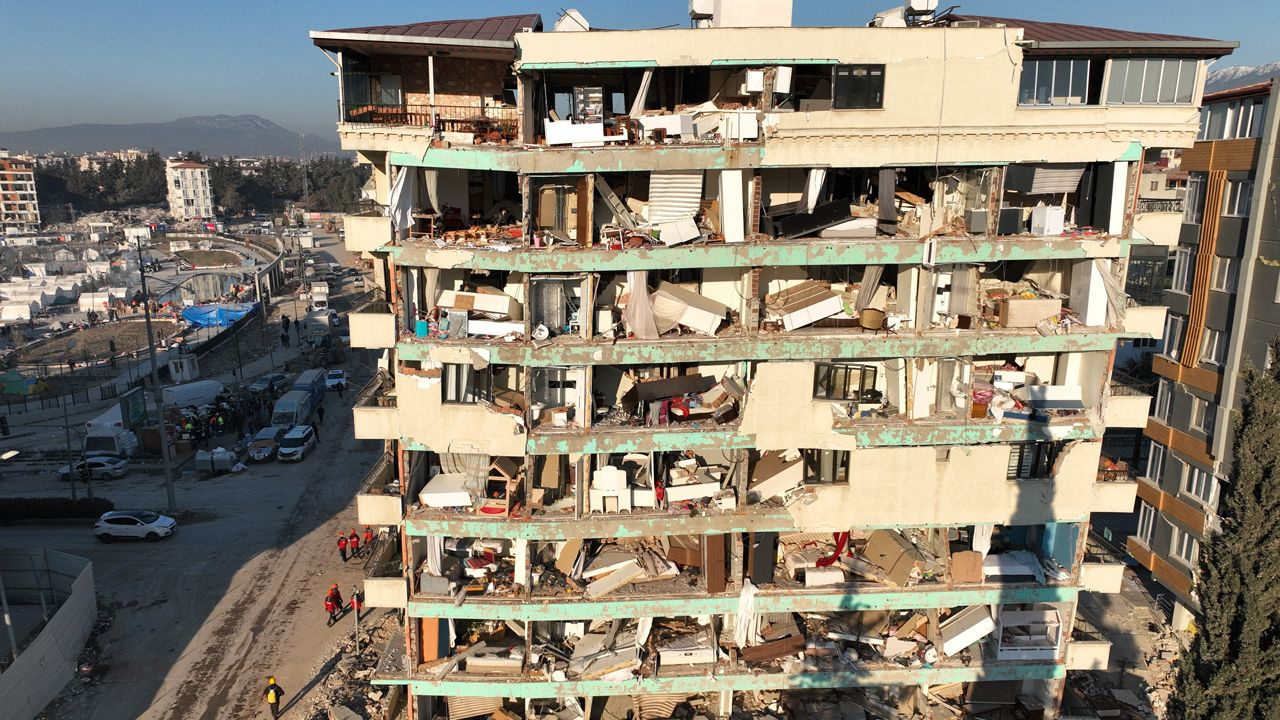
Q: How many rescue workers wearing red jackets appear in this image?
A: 6